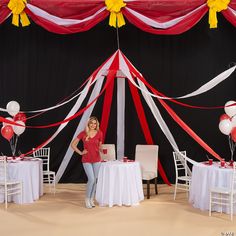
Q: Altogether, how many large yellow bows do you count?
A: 3